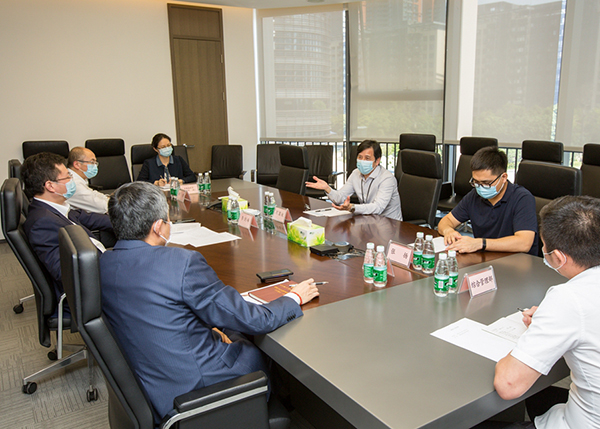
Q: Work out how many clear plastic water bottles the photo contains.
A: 14